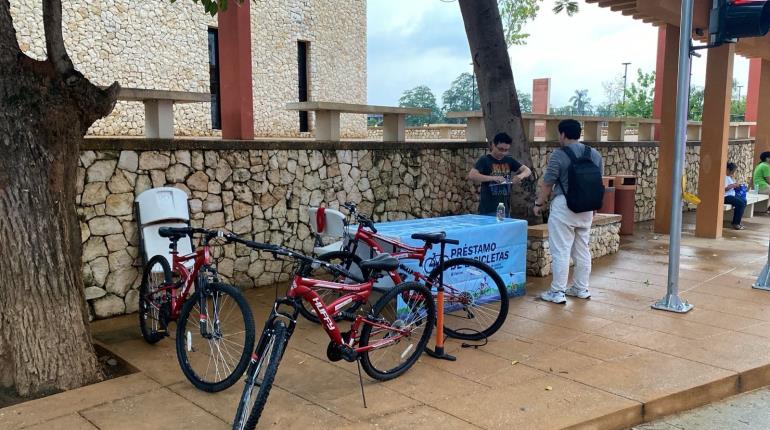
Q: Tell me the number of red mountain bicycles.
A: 3